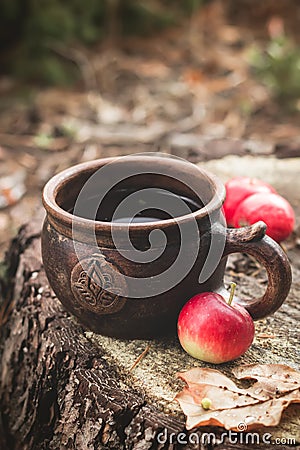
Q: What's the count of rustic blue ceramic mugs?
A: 0